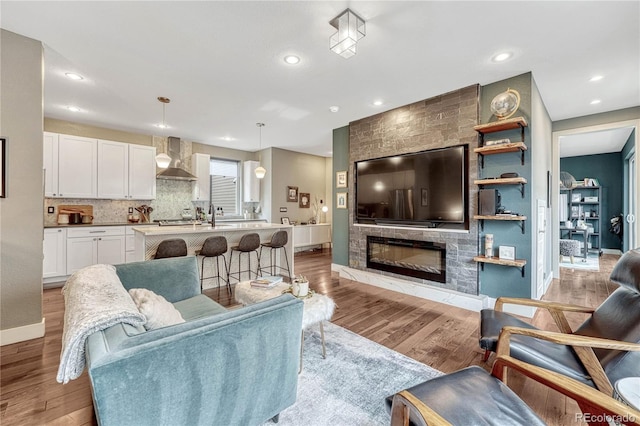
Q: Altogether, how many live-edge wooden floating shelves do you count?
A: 5